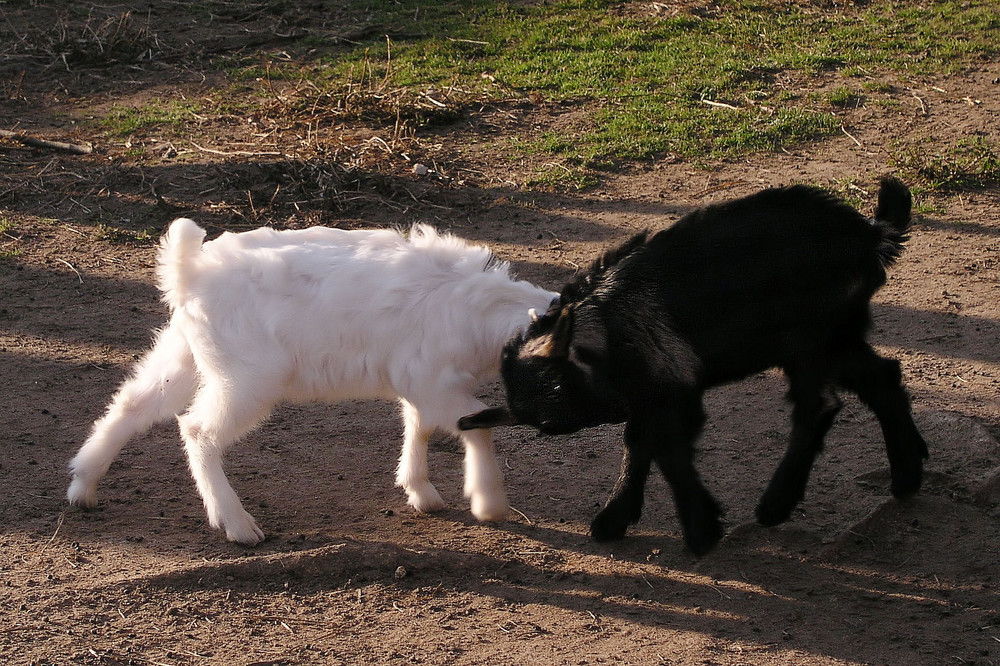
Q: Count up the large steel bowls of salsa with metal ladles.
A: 0